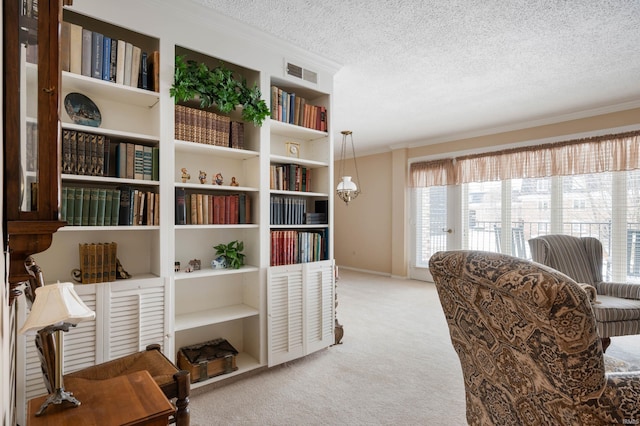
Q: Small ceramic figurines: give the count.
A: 4